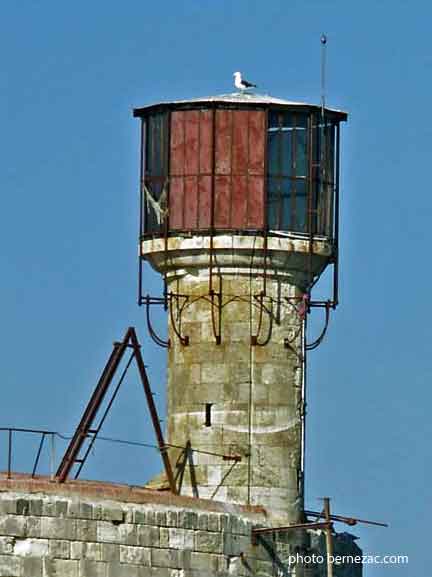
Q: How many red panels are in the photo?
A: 12